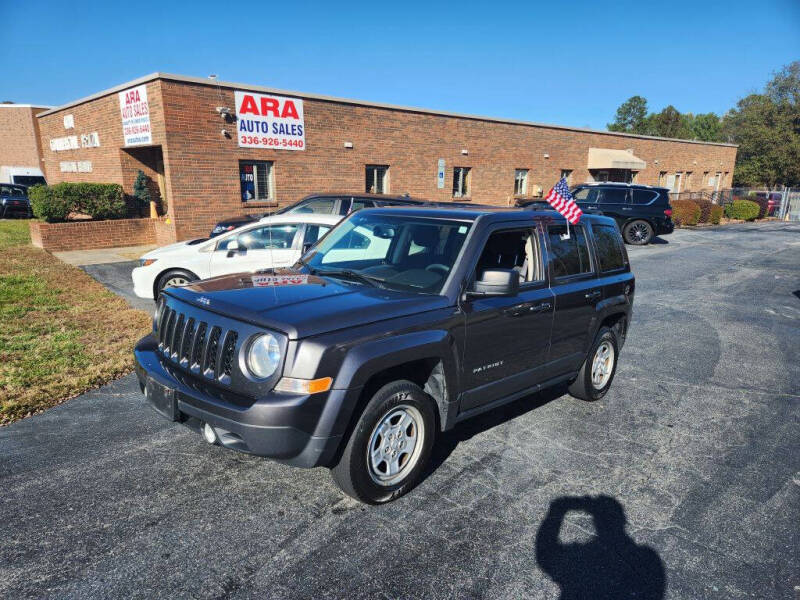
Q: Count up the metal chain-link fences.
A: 1